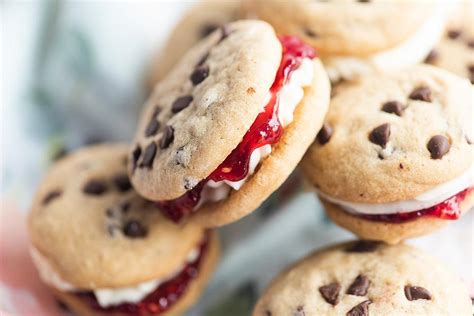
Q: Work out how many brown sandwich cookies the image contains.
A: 7